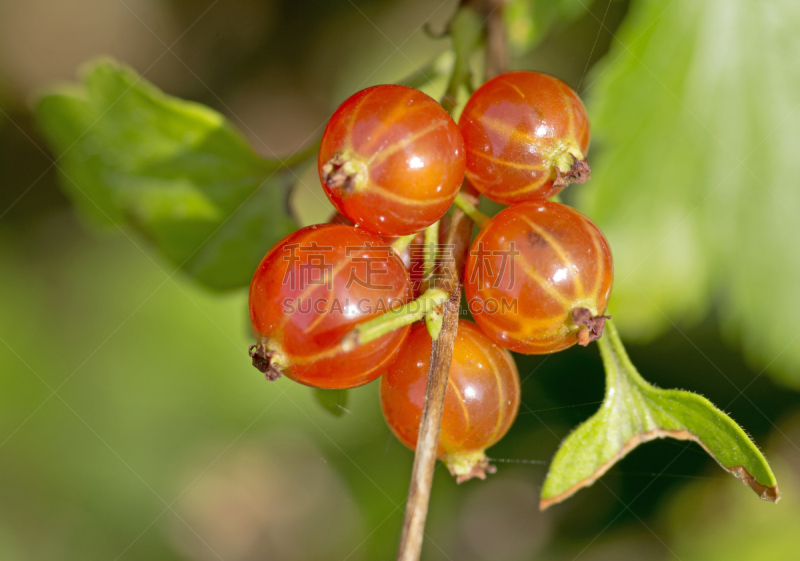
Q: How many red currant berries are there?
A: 5